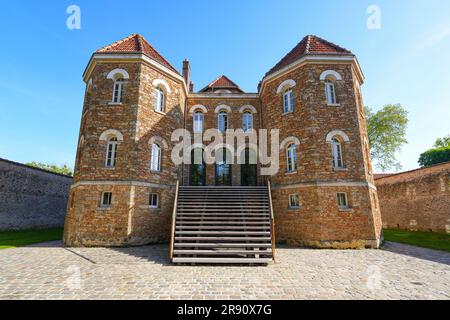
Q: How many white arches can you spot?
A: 14